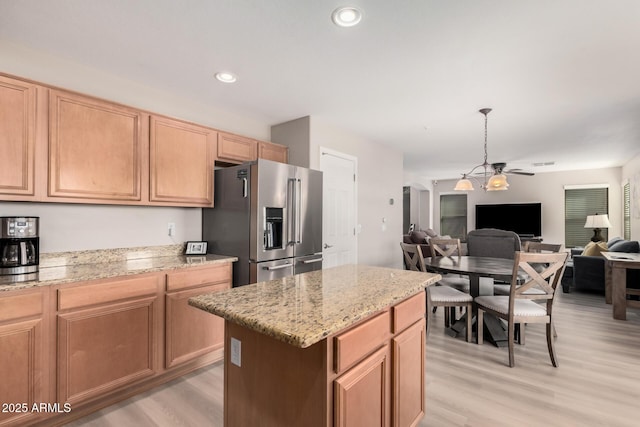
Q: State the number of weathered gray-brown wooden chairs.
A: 4